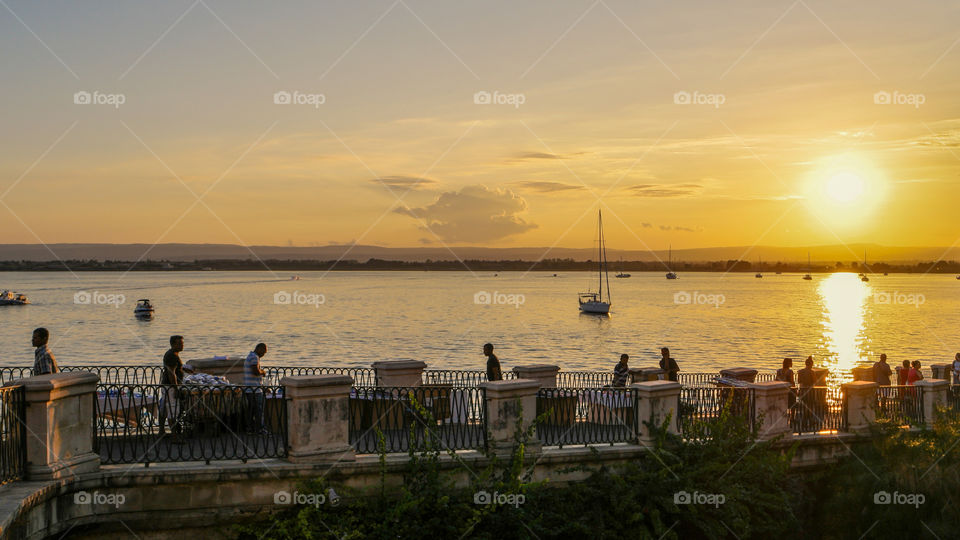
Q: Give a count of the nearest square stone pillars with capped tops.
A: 7